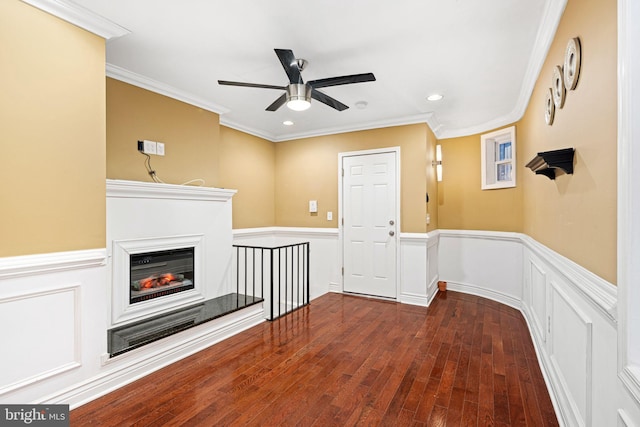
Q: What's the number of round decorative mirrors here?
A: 3